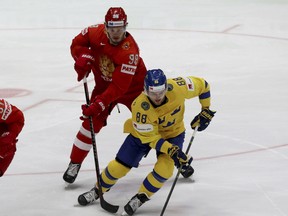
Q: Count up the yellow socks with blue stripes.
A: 2